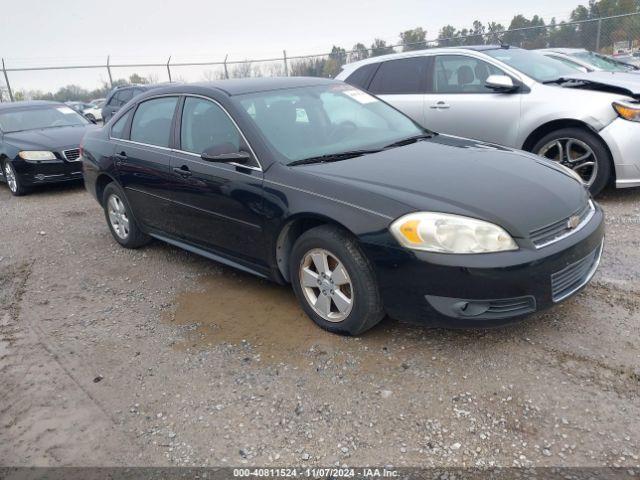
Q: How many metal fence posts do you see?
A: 6